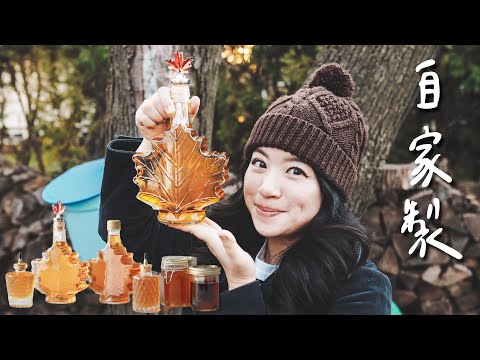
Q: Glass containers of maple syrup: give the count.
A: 7